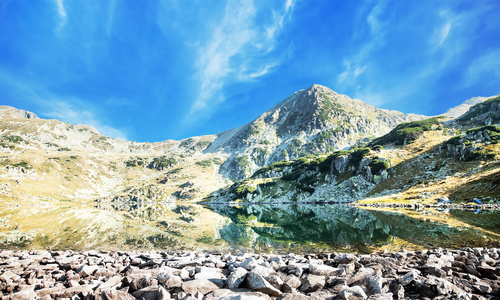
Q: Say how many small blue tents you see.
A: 2